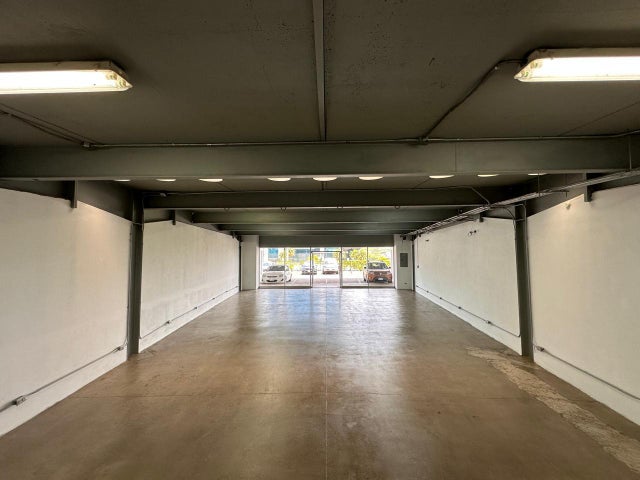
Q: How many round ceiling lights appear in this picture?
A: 9